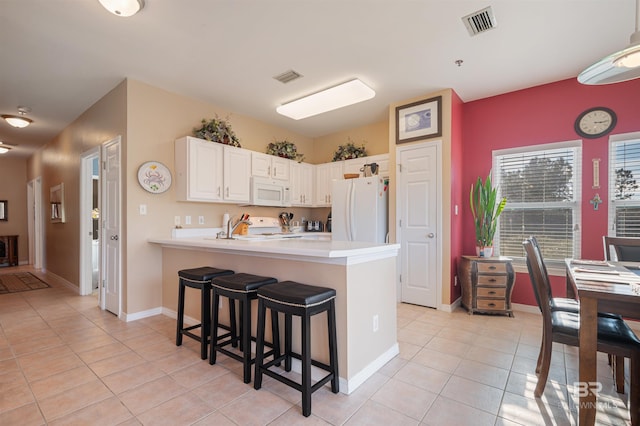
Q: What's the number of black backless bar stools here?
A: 3